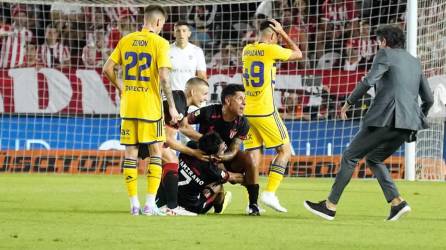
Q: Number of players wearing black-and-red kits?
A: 3